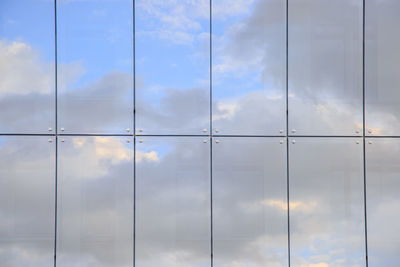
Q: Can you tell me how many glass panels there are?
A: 12